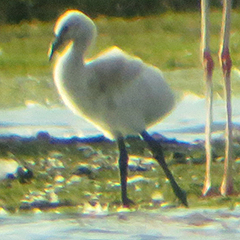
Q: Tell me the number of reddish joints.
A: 2